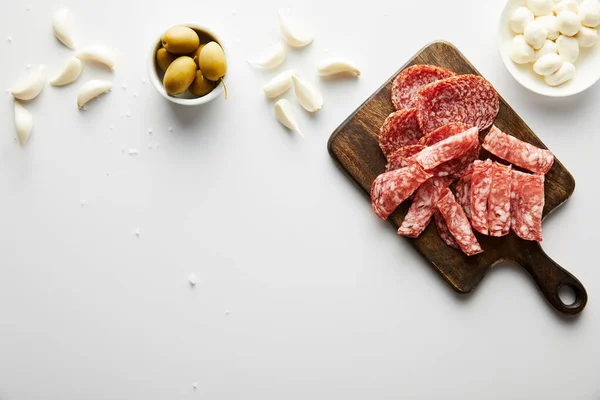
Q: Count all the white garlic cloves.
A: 12